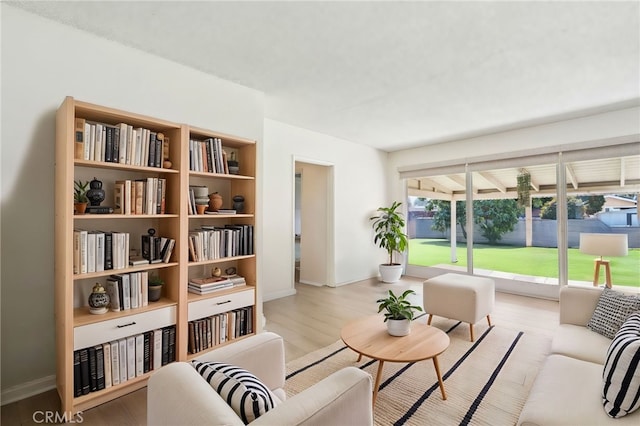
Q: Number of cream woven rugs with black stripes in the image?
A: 1